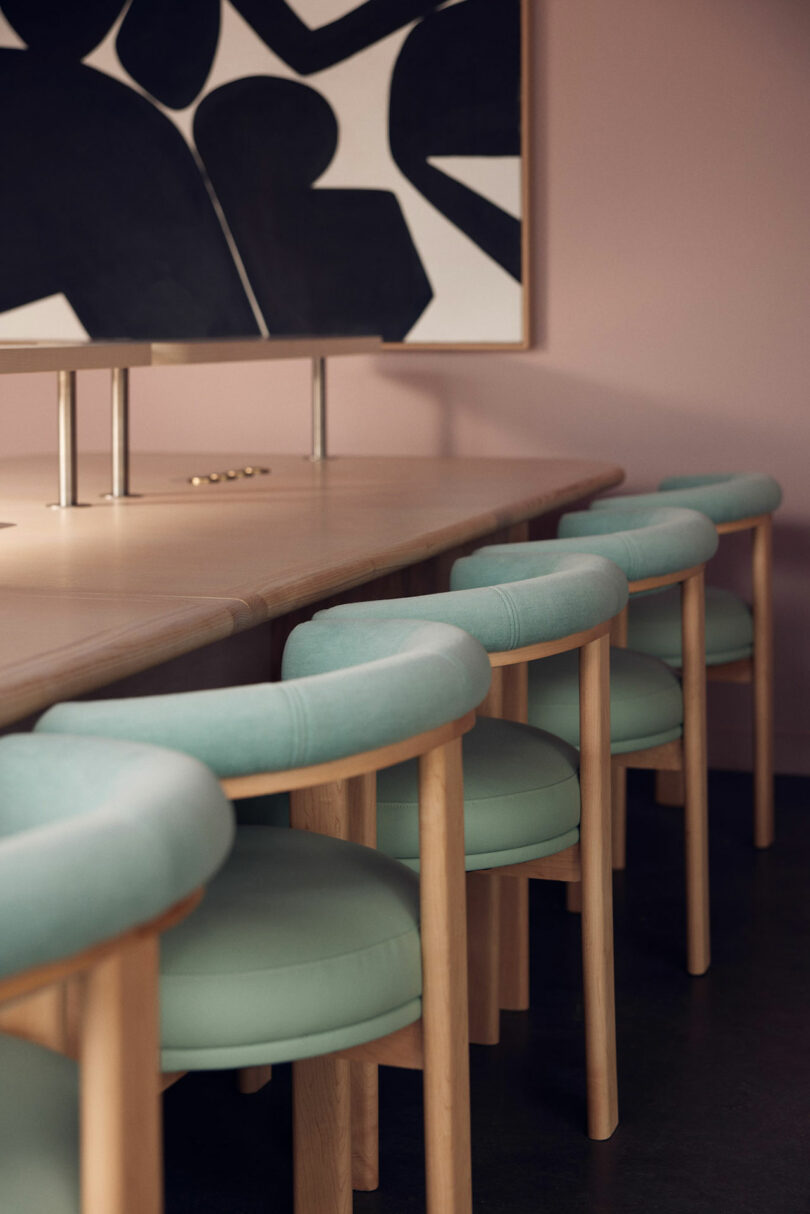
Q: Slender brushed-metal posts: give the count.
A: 3